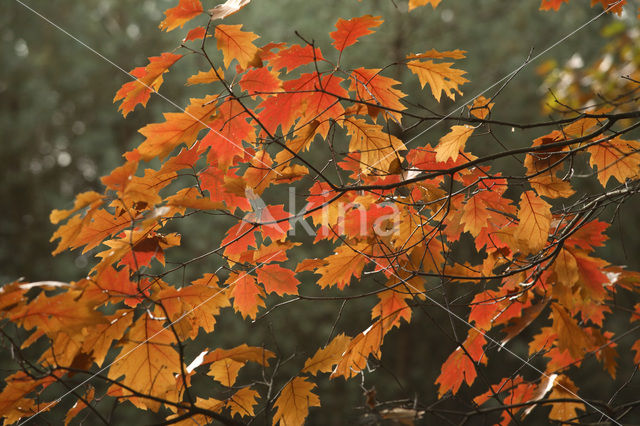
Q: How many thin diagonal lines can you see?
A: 4